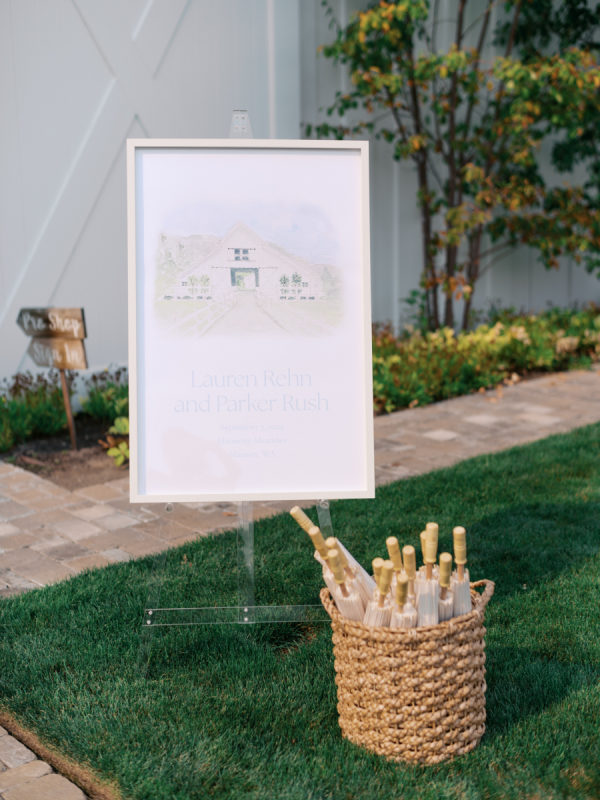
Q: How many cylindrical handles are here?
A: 13